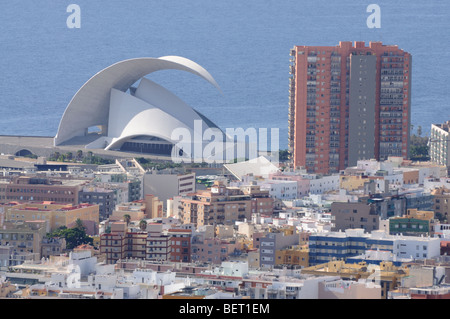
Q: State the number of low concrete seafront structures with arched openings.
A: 1